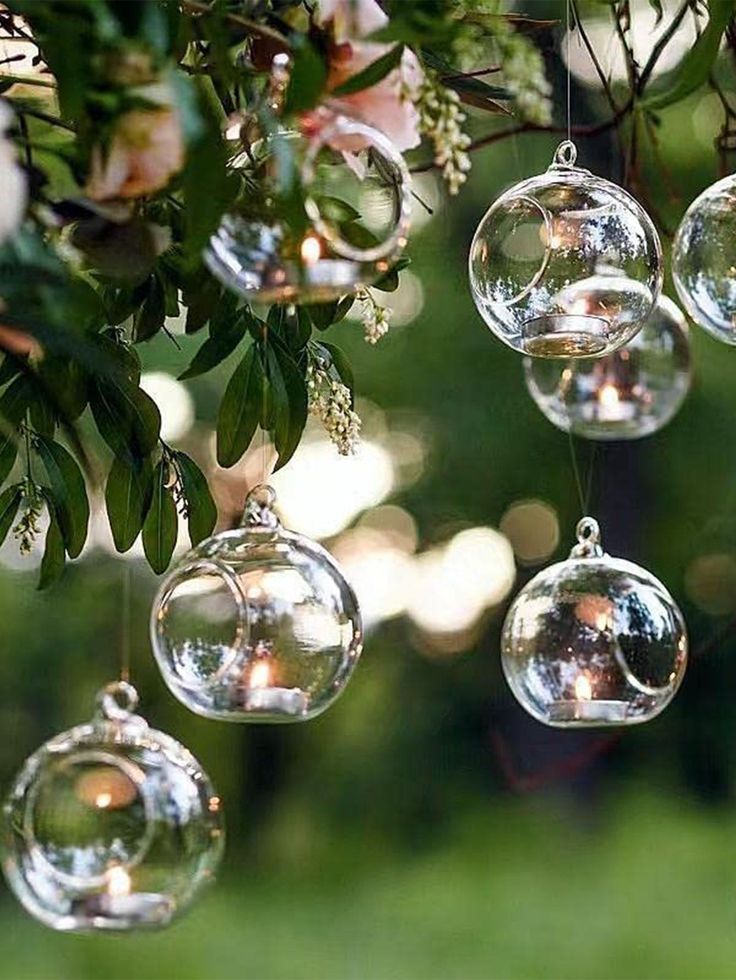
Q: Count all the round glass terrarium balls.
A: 7